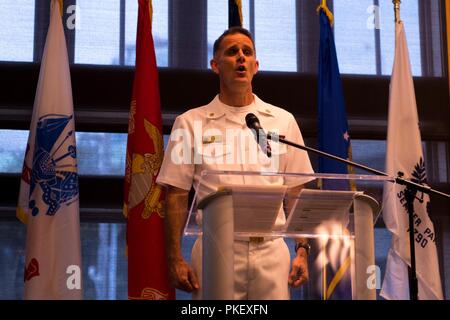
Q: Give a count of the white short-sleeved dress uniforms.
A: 1